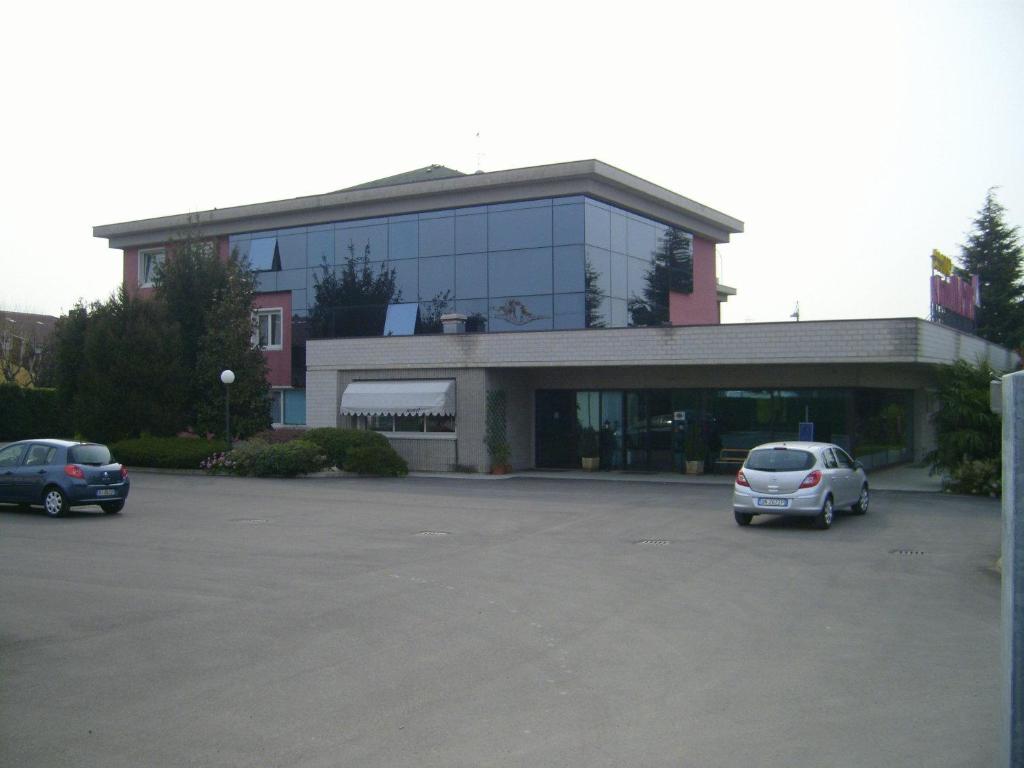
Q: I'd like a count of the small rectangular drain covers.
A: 4